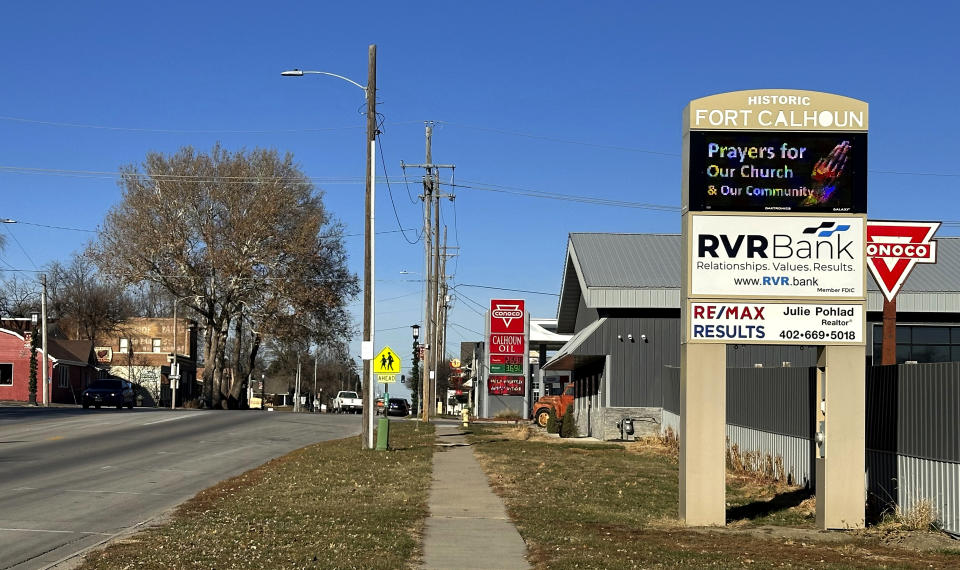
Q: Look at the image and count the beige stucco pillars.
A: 2